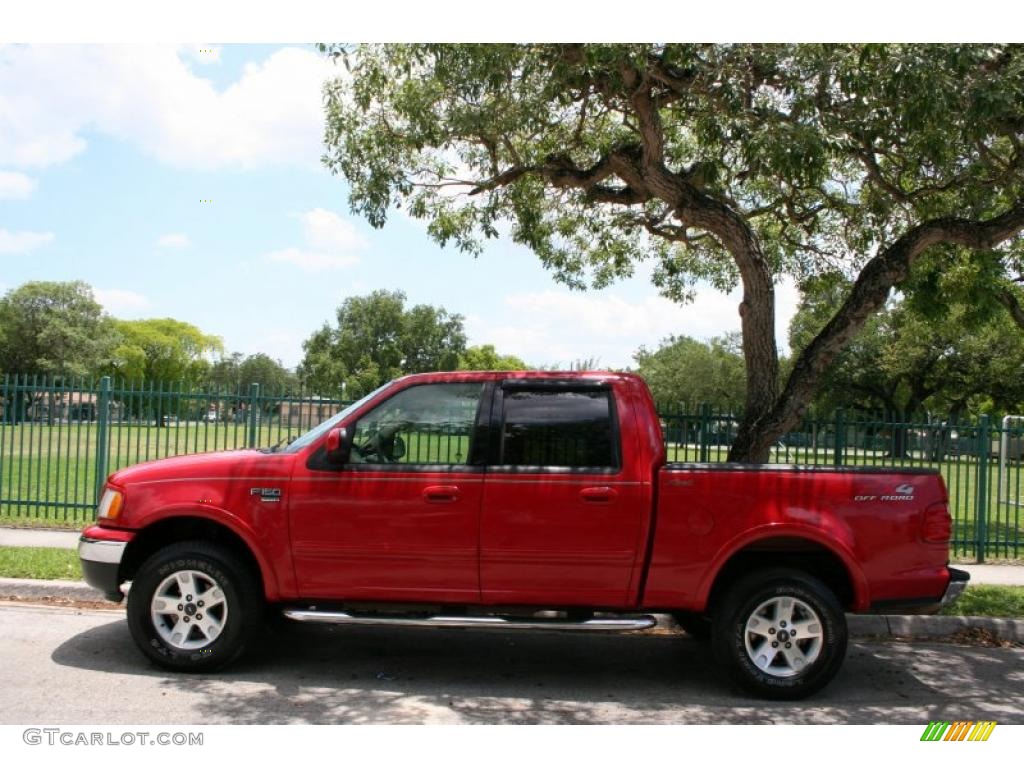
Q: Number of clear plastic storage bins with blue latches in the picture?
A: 0